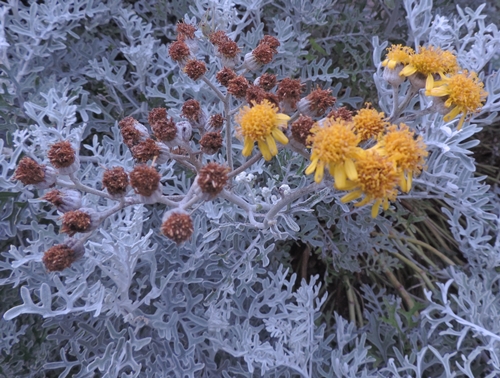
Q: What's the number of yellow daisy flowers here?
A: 8